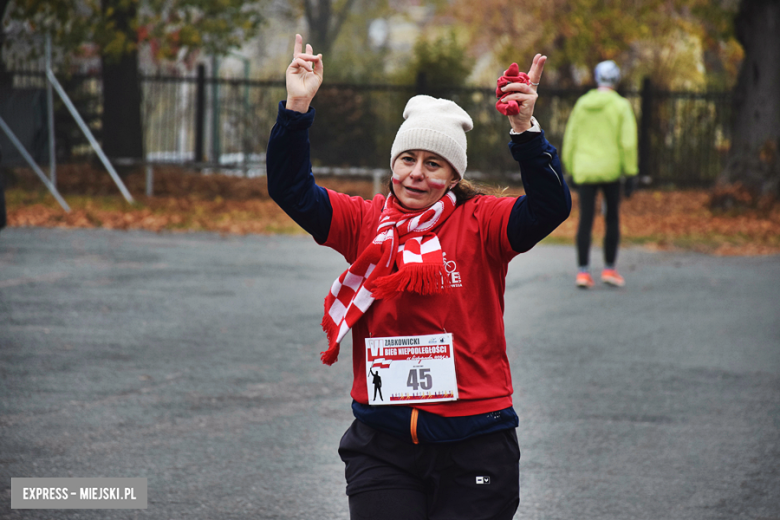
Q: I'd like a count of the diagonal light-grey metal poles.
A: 2